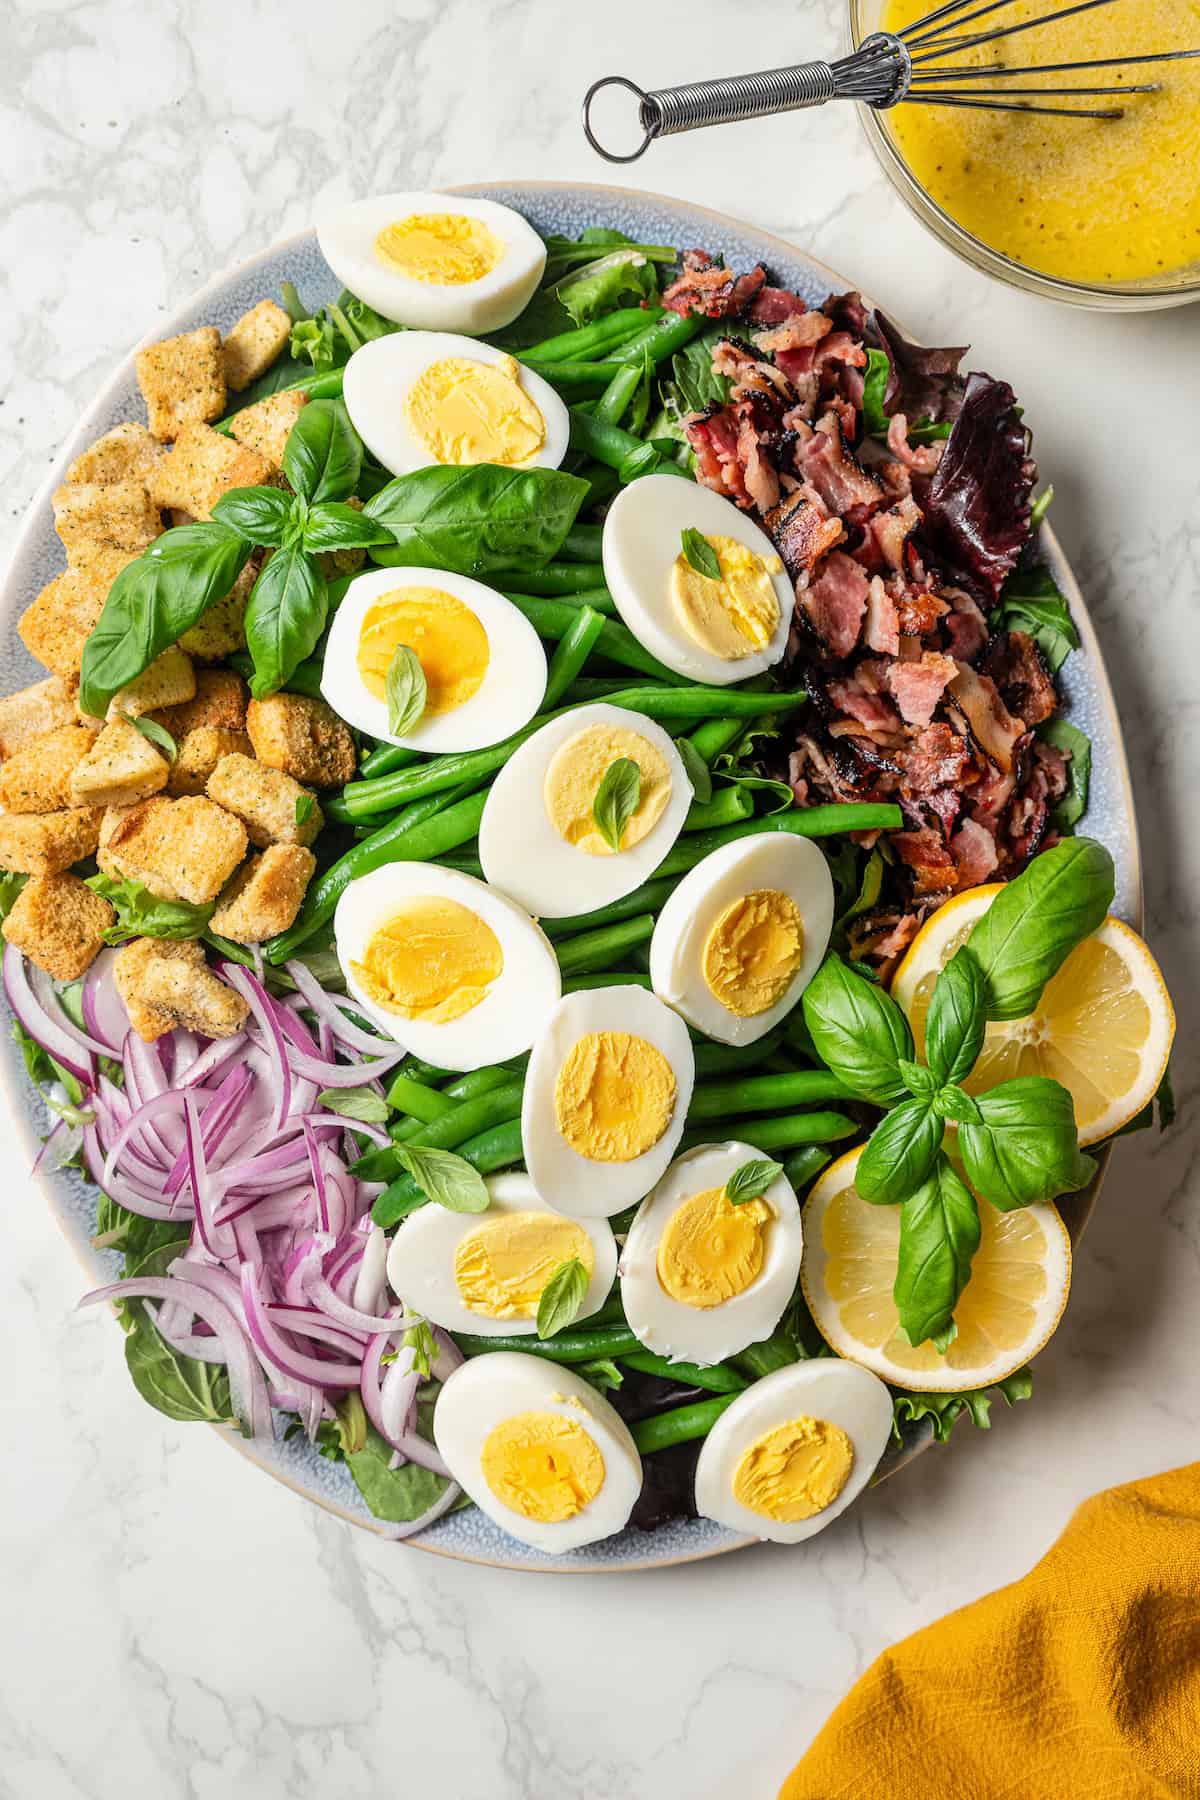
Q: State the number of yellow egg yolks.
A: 12